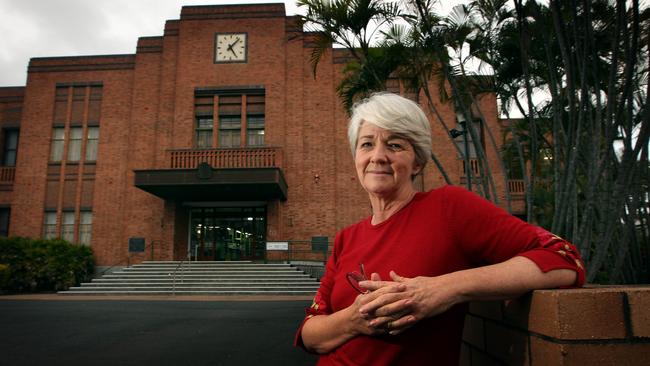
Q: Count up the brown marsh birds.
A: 0